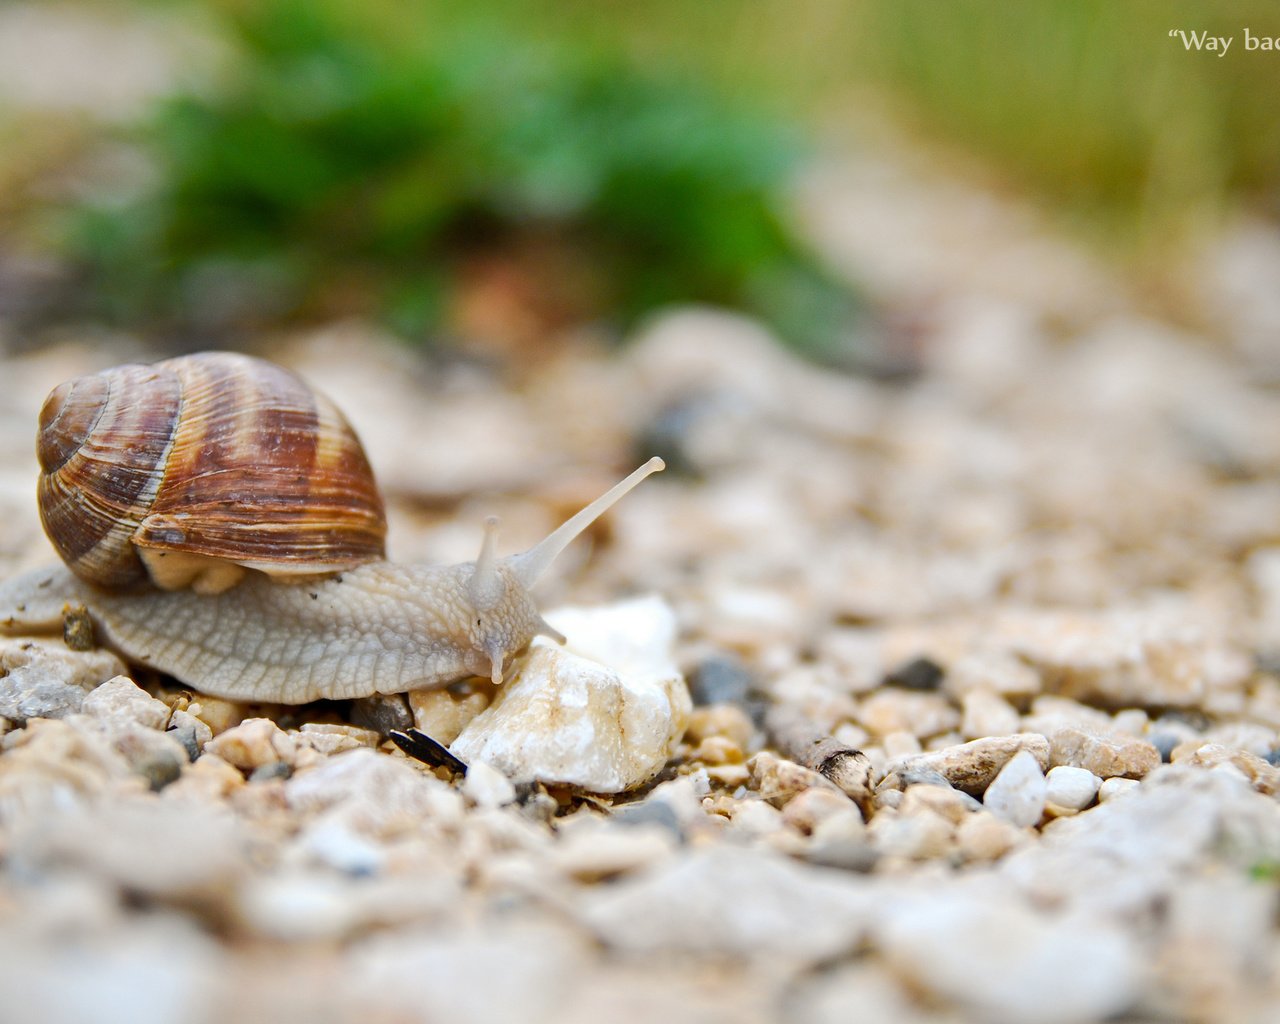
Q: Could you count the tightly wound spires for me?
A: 1